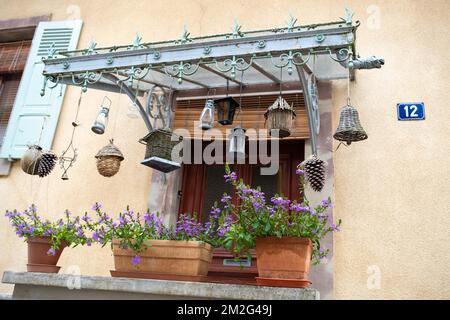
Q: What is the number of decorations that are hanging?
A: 12